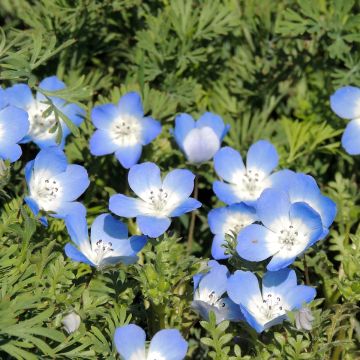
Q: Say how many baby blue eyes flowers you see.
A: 15